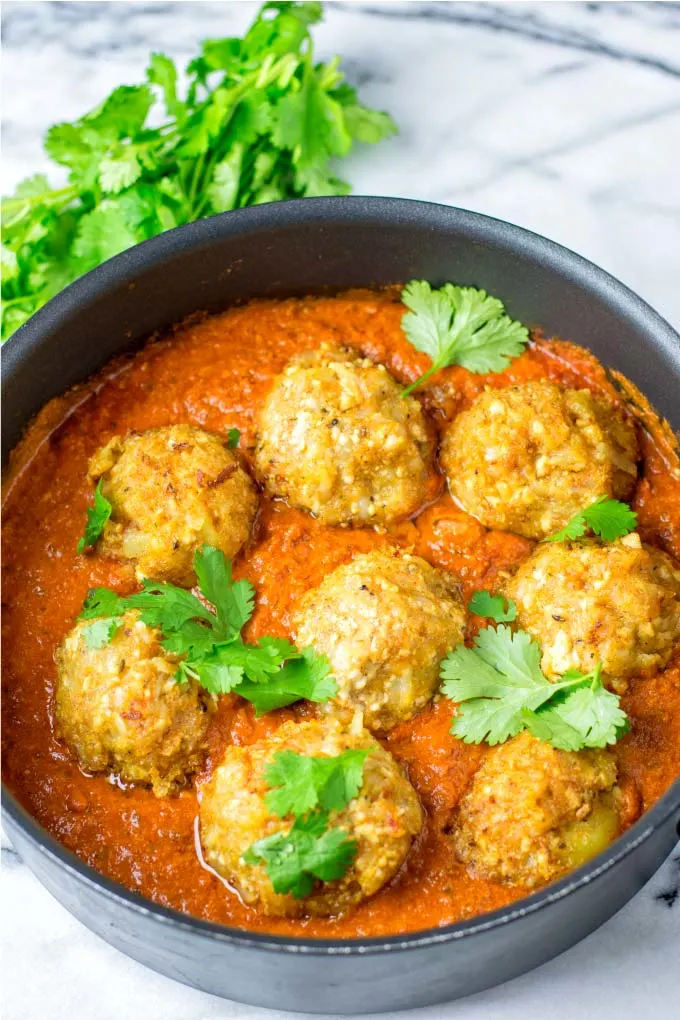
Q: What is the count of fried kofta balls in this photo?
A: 8